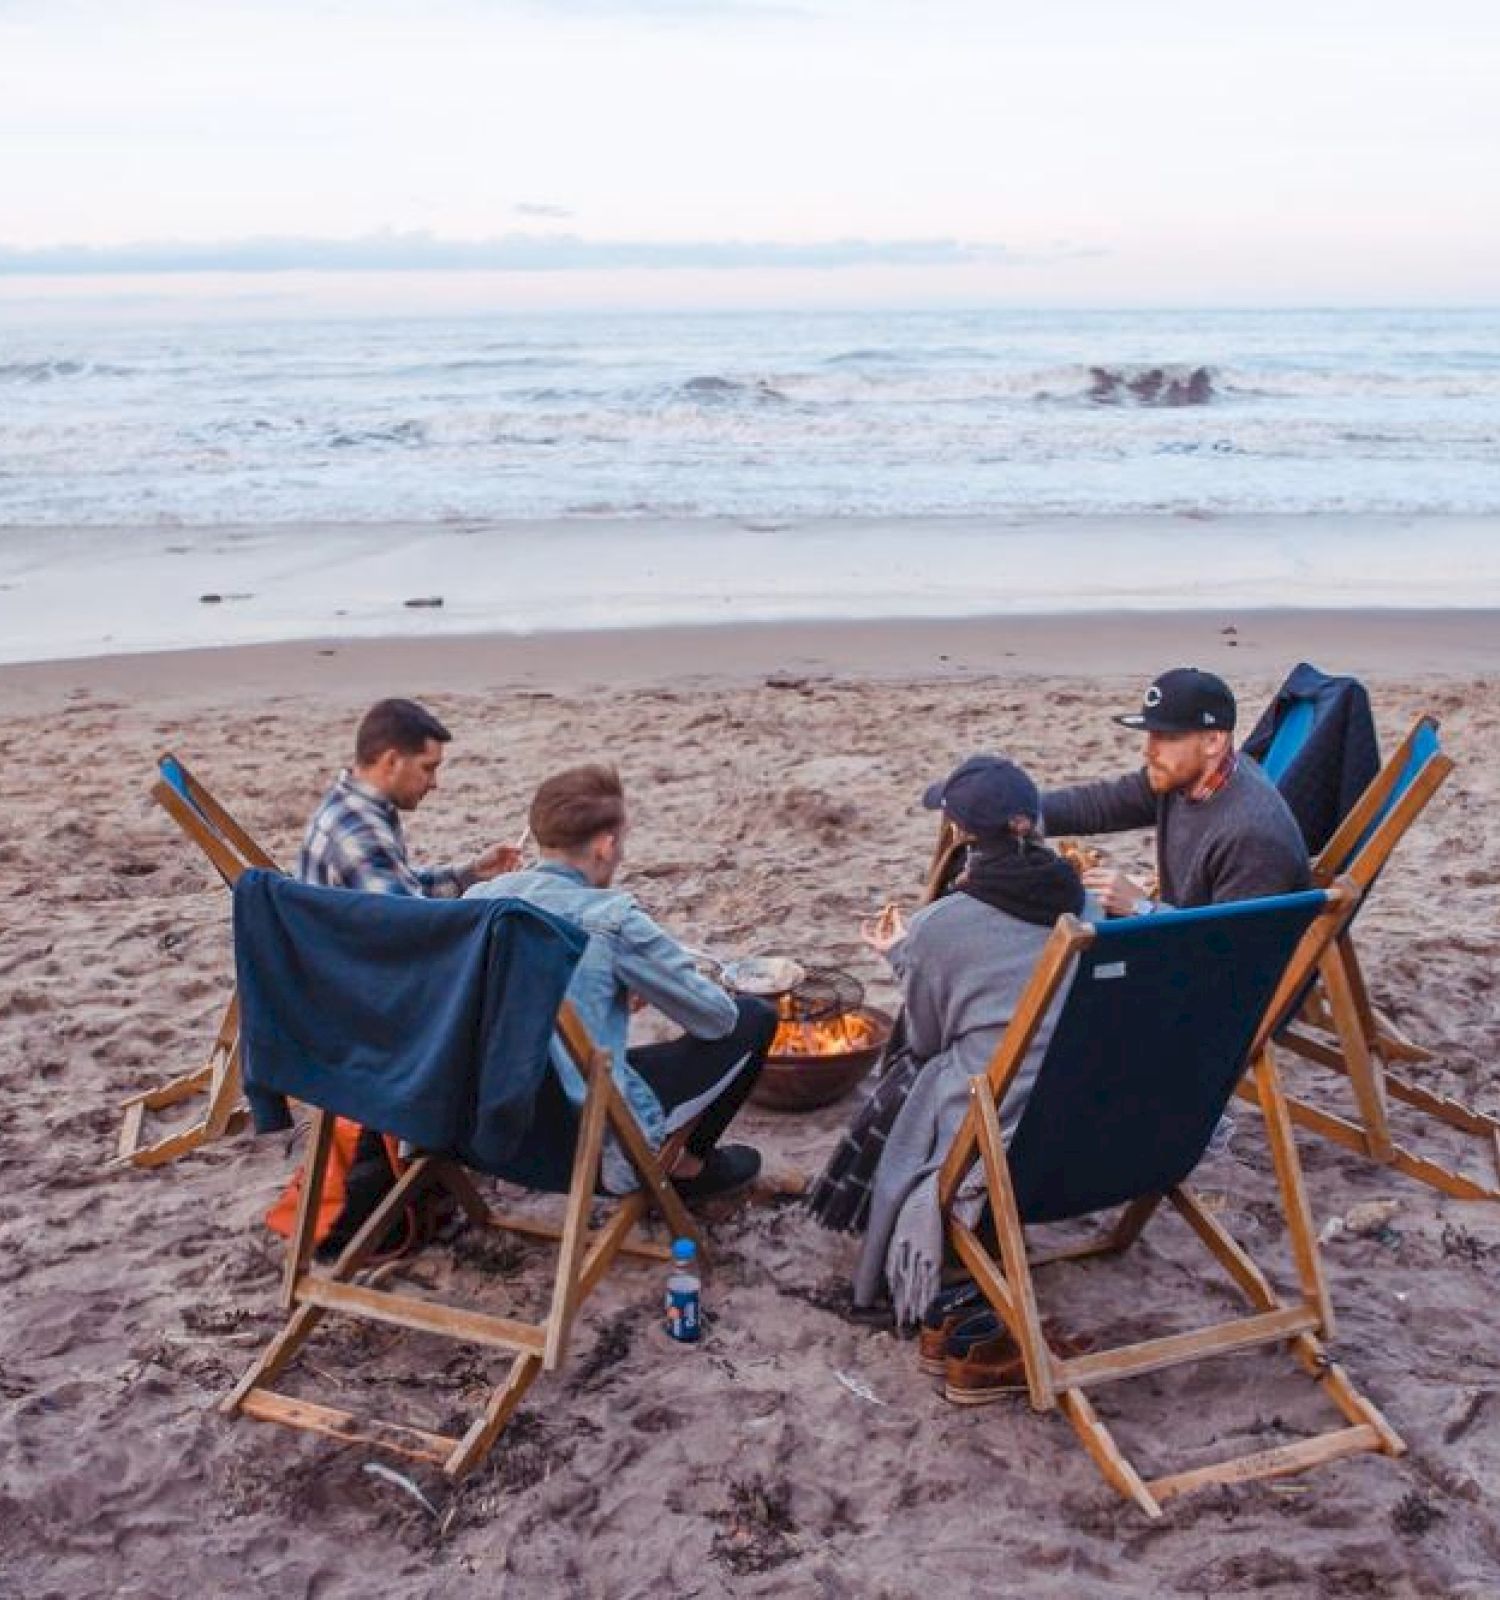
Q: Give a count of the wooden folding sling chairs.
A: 5